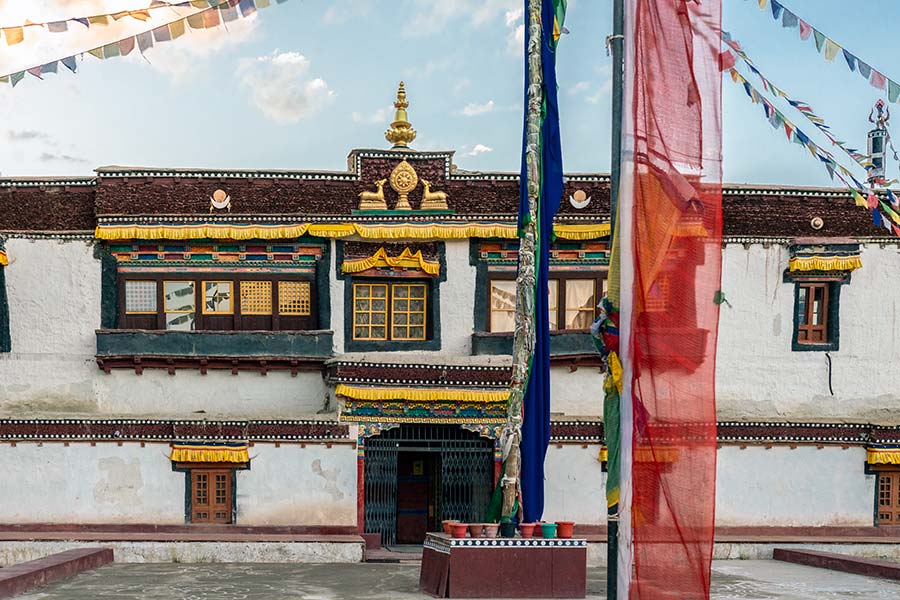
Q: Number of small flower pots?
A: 9